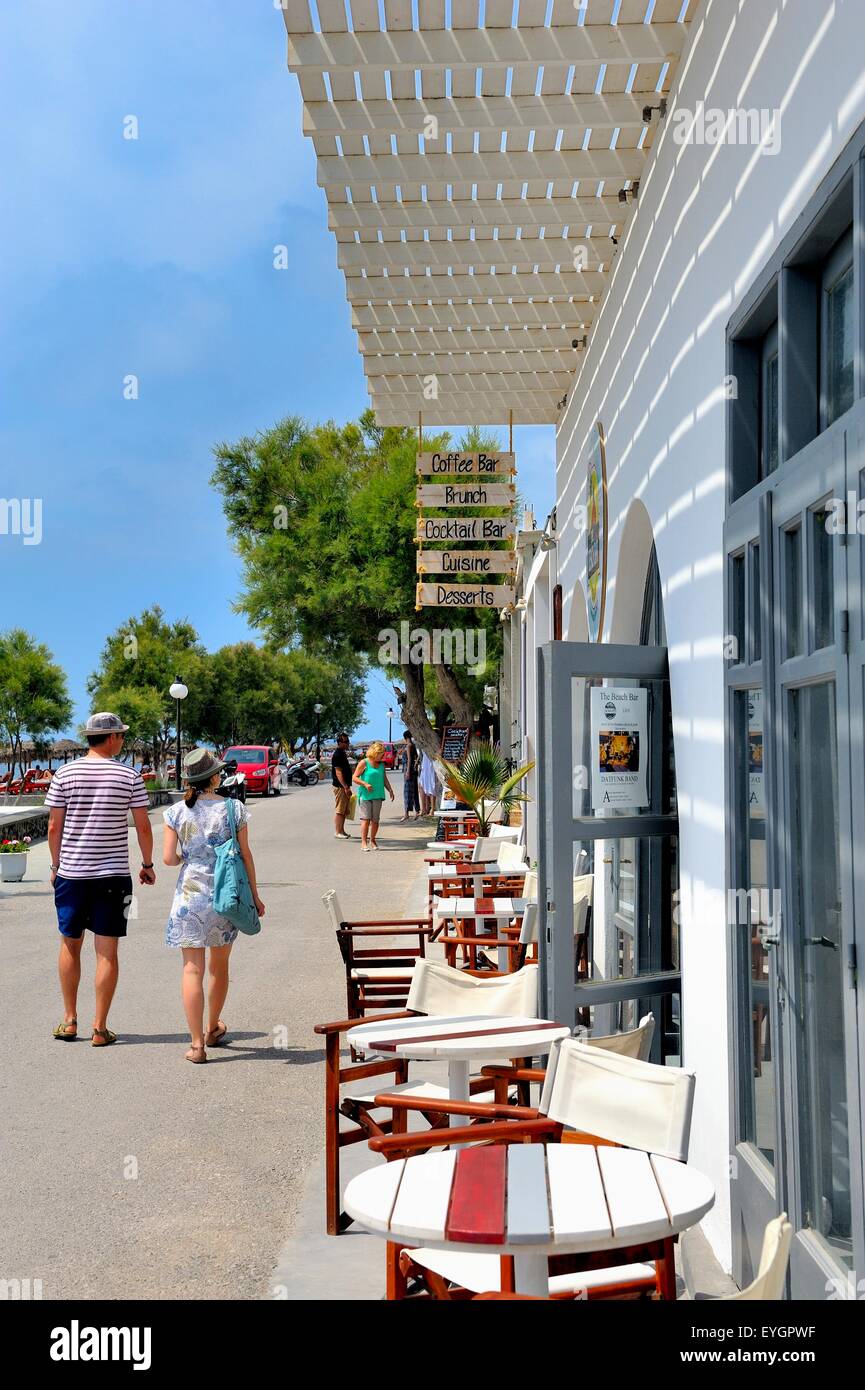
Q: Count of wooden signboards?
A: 5